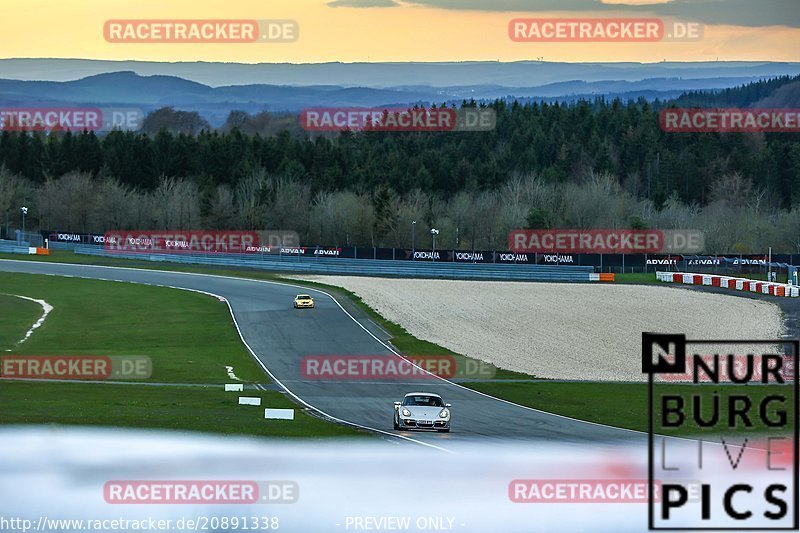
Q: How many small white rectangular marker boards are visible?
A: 3